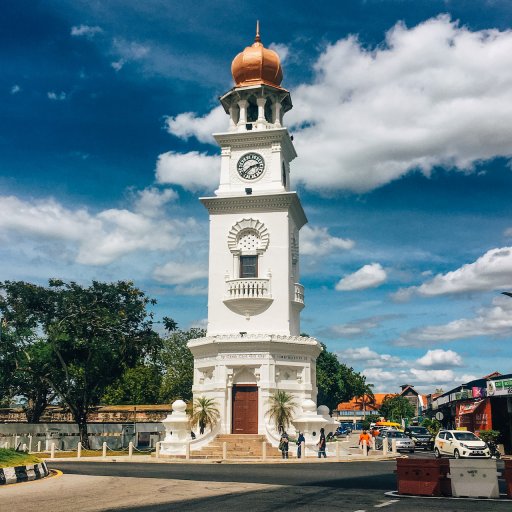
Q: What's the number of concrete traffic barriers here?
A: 3